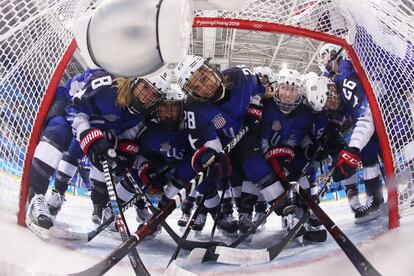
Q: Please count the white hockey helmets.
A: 8